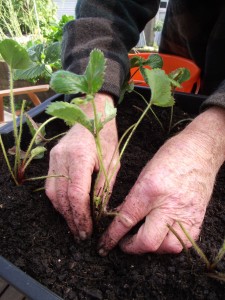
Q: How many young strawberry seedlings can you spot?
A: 4